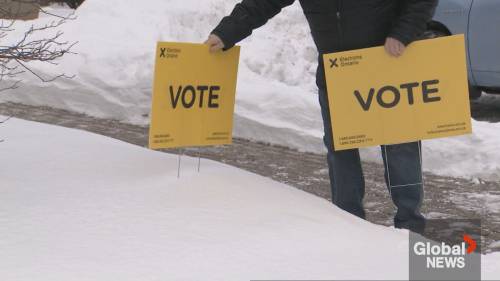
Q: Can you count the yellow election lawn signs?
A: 2